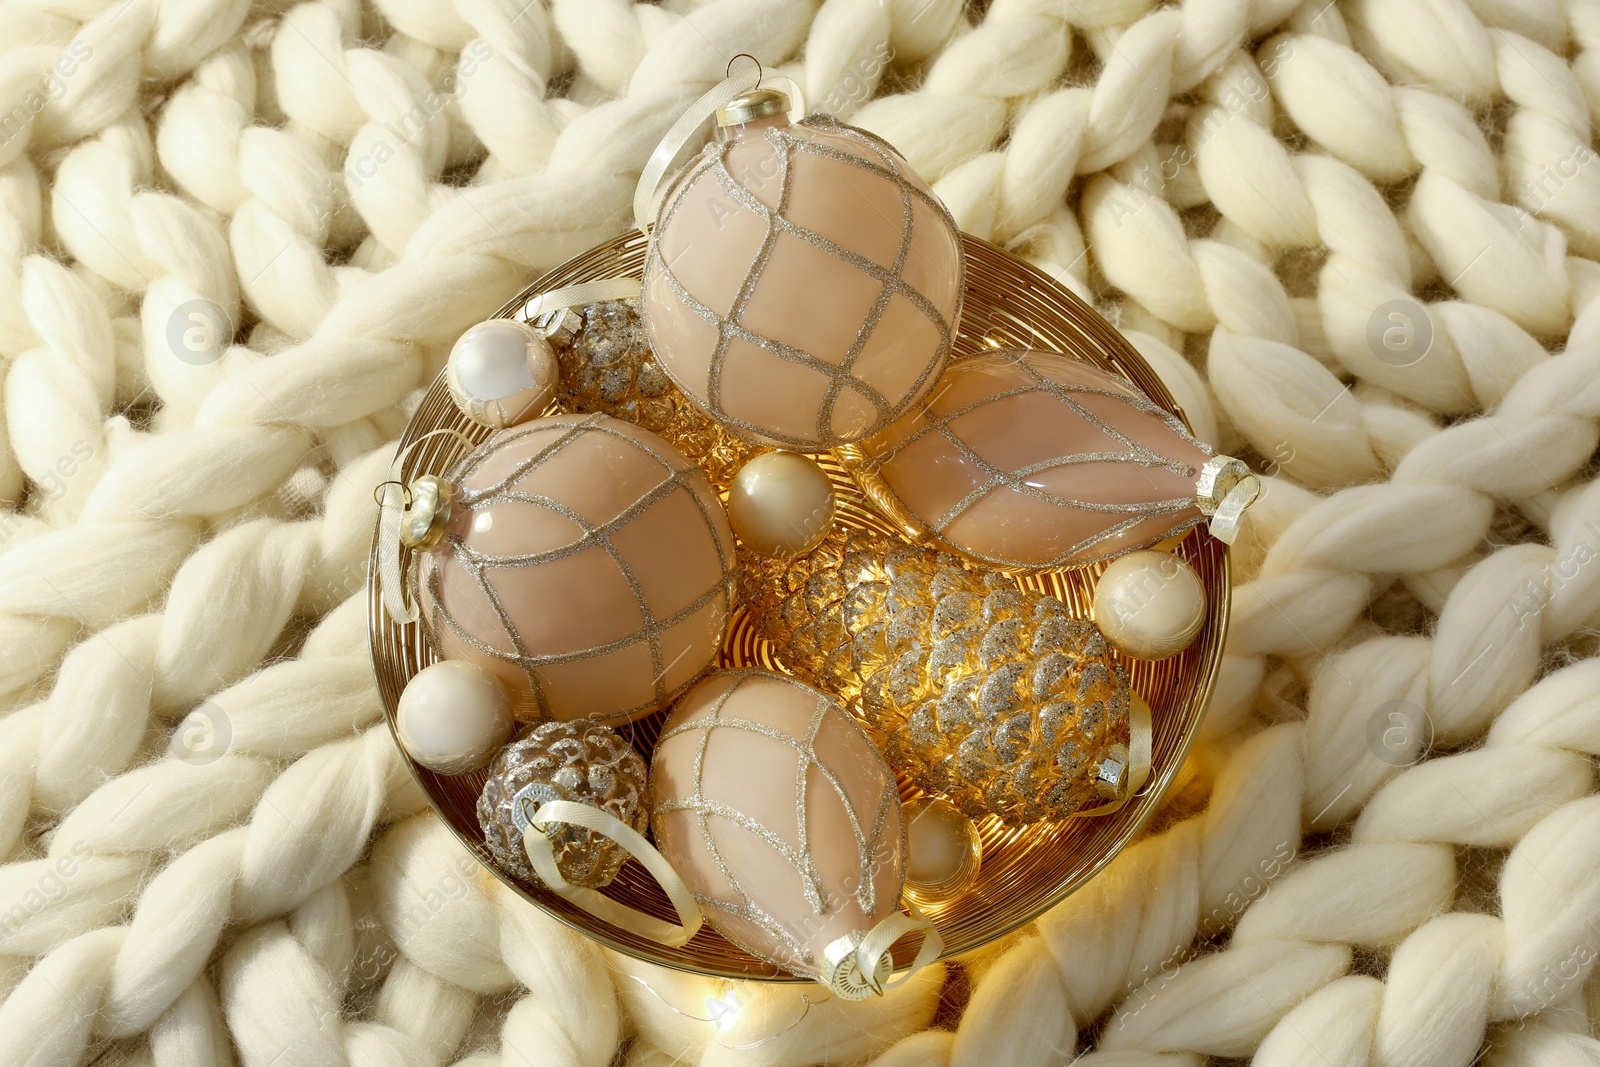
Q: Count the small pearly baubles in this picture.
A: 5